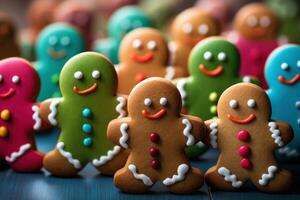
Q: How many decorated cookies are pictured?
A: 11